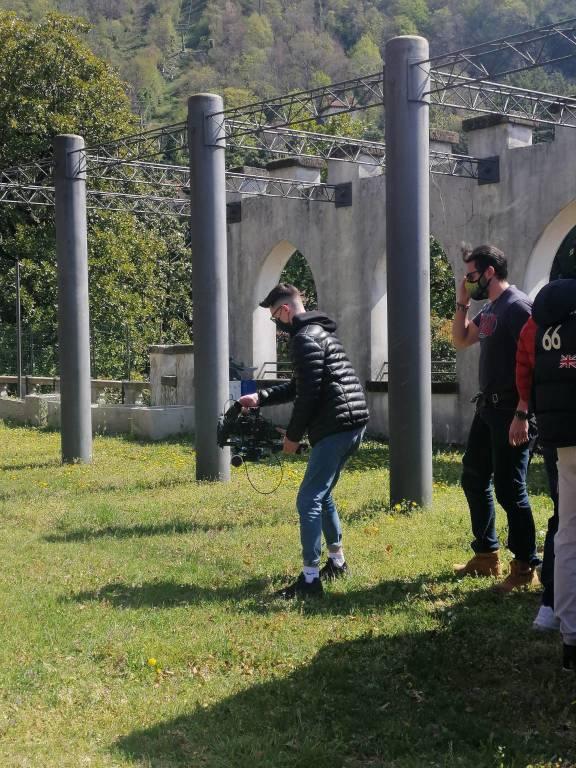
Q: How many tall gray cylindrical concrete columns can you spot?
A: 3